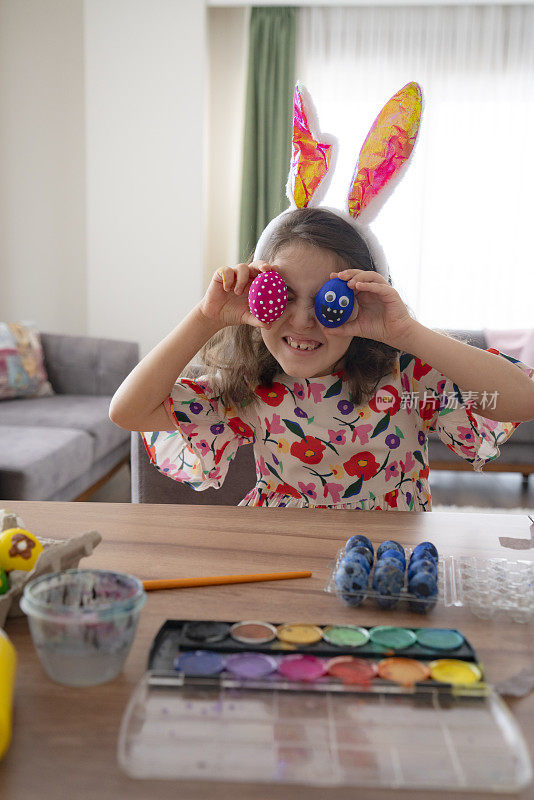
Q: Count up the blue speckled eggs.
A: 12